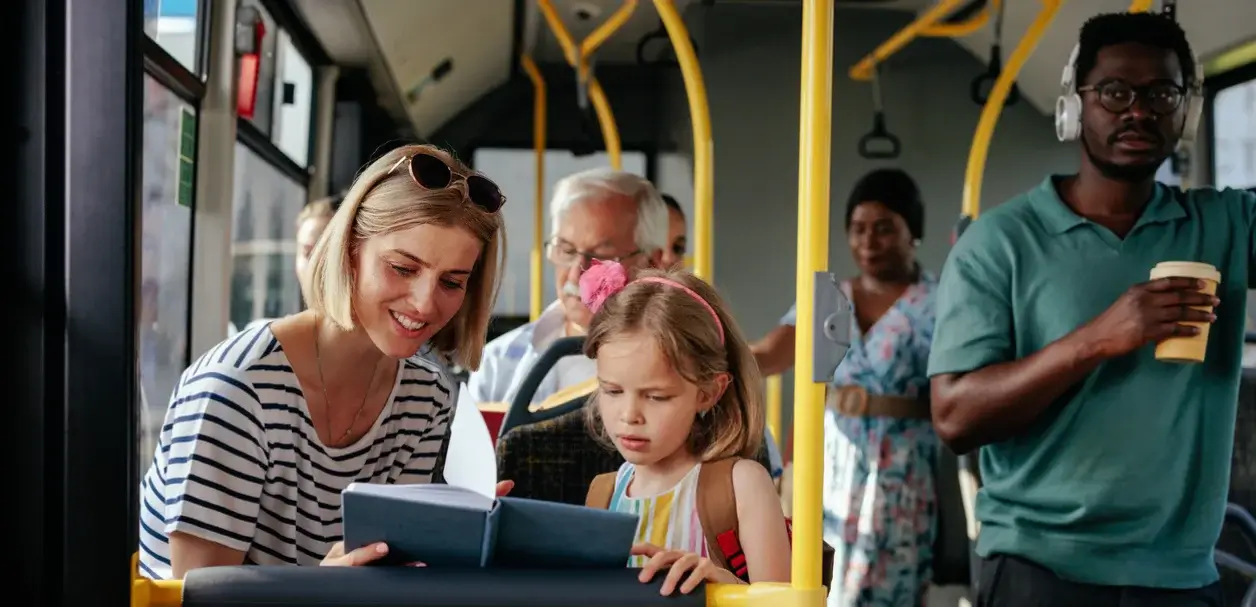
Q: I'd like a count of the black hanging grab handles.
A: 3